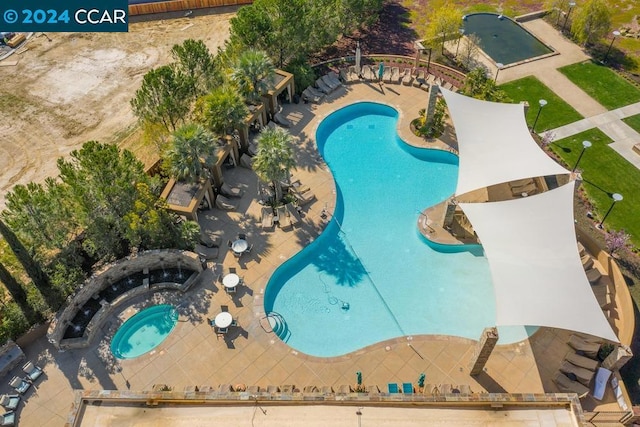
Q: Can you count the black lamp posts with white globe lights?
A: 7